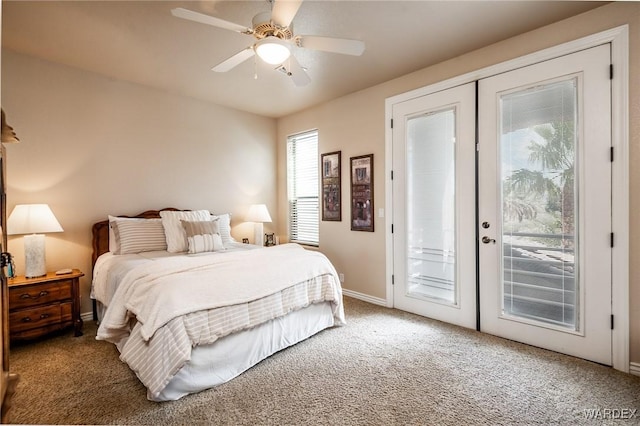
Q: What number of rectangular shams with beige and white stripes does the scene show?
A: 2